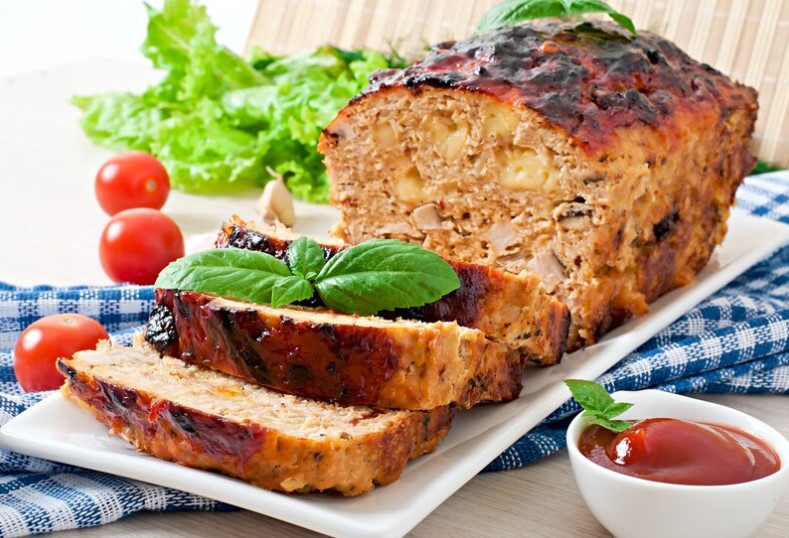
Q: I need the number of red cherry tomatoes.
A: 3